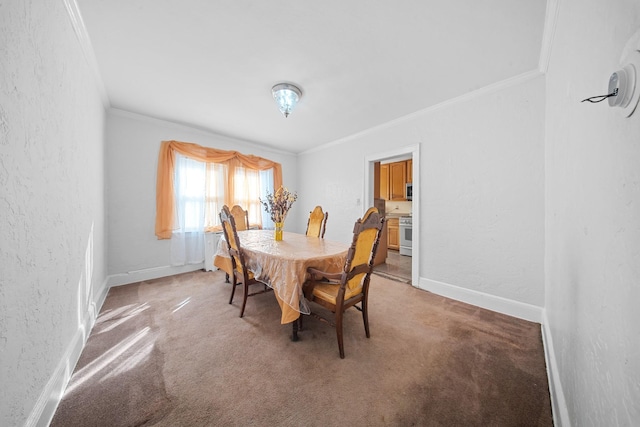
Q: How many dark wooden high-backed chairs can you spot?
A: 4